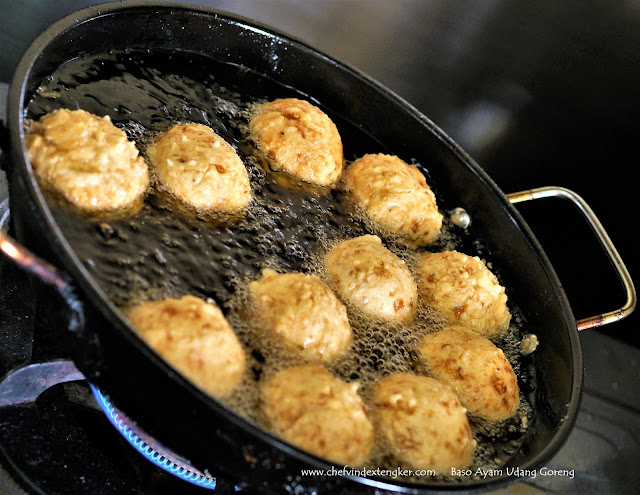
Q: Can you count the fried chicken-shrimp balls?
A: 11